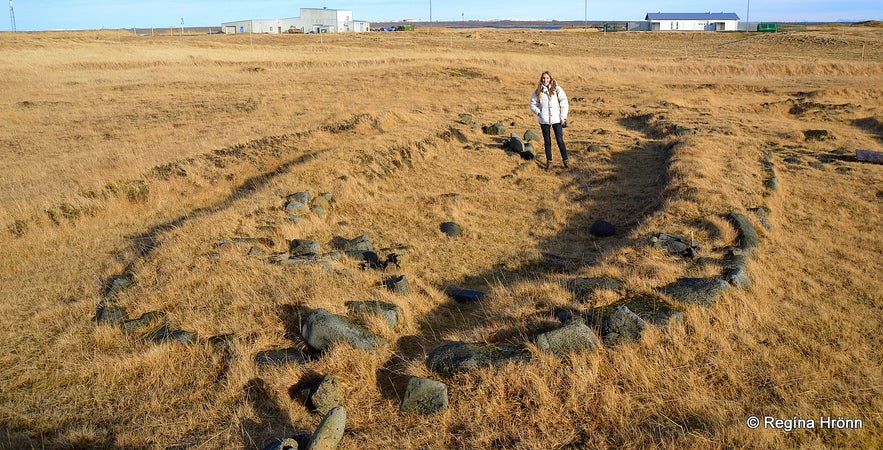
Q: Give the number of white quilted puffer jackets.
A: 1